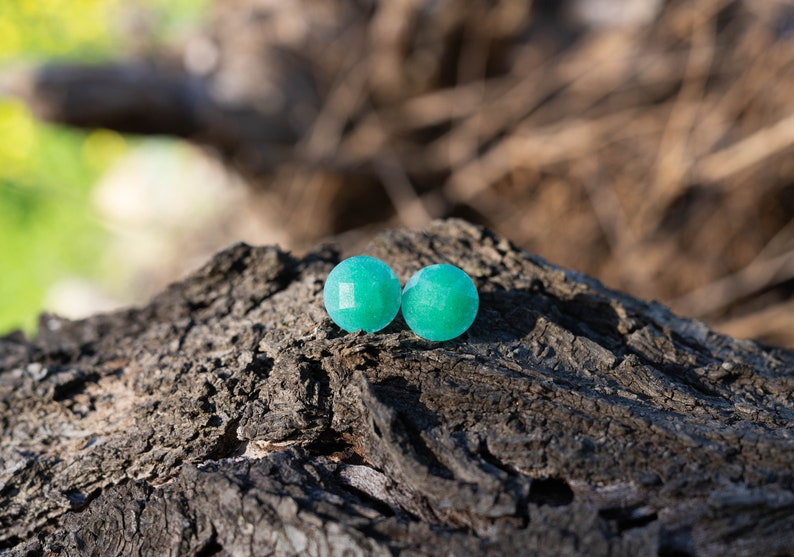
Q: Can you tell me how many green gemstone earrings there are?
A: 2